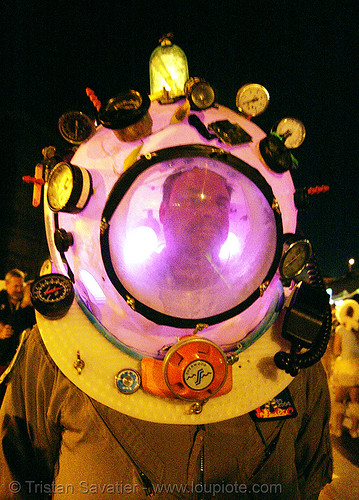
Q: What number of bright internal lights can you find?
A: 2